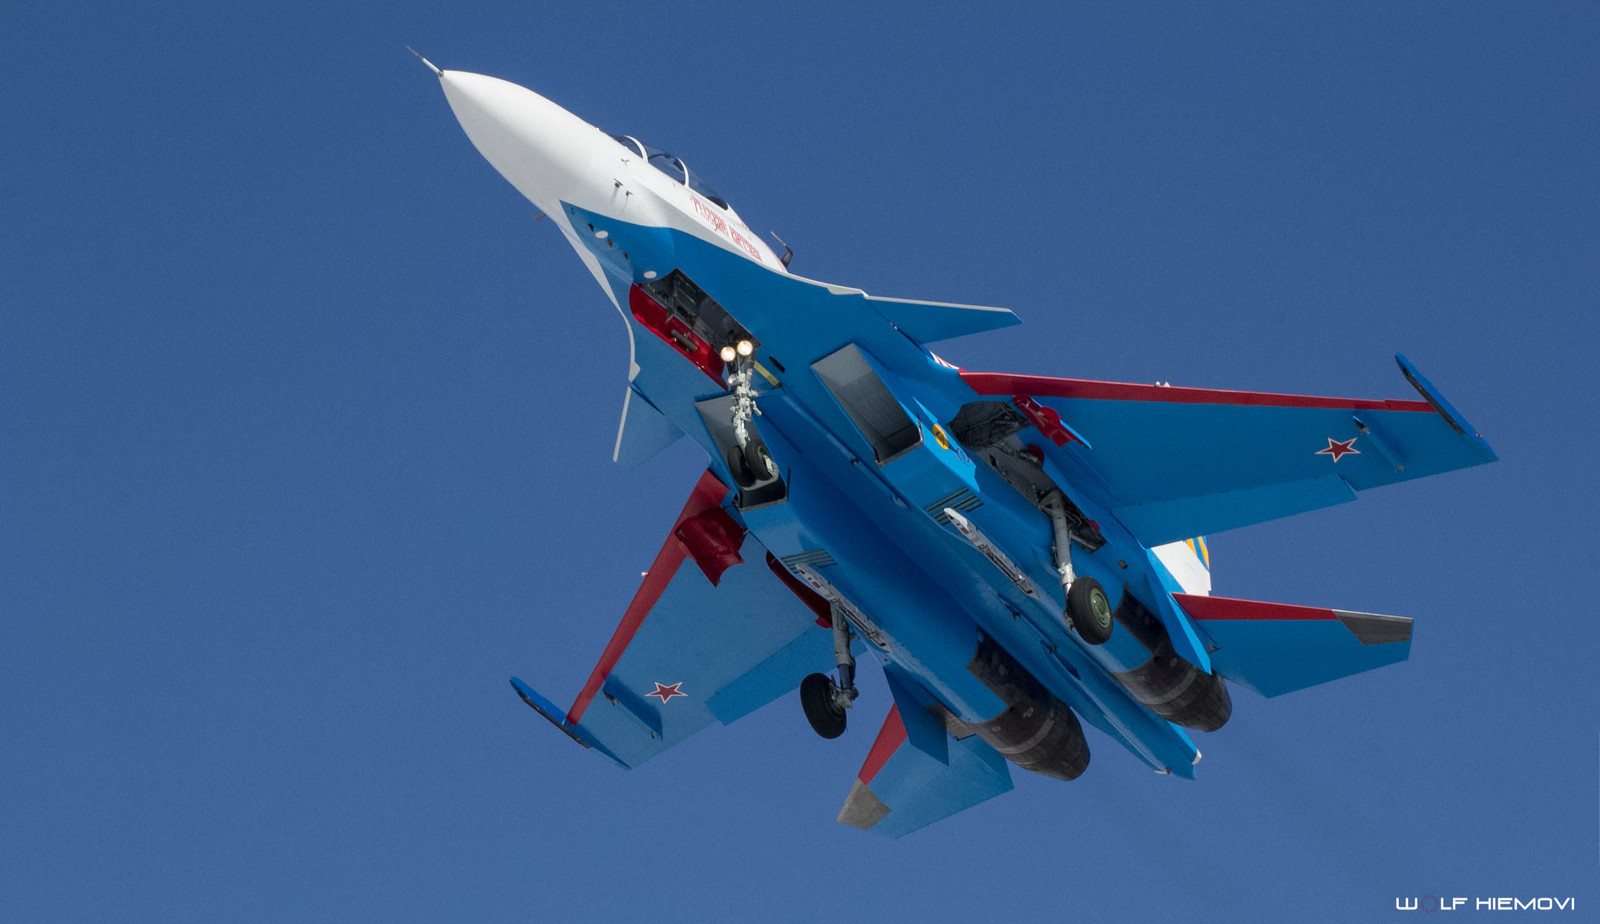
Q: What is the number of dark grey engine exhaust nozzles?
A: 2